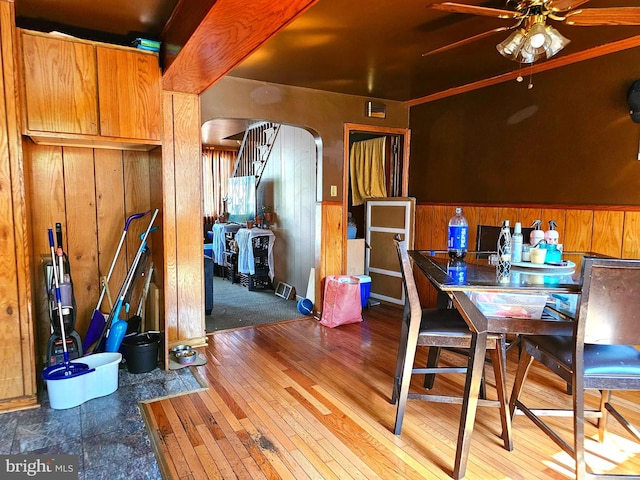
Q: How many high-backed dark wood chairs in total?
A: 3